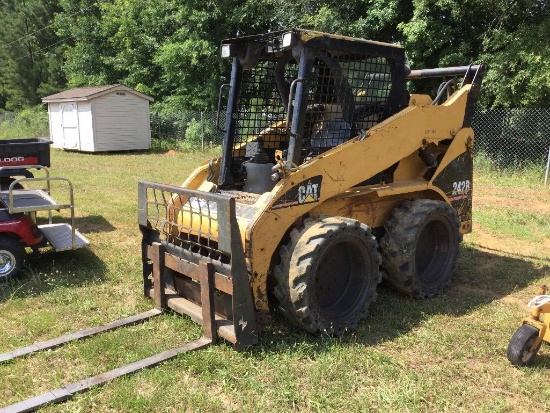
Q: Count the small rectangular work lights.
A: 2